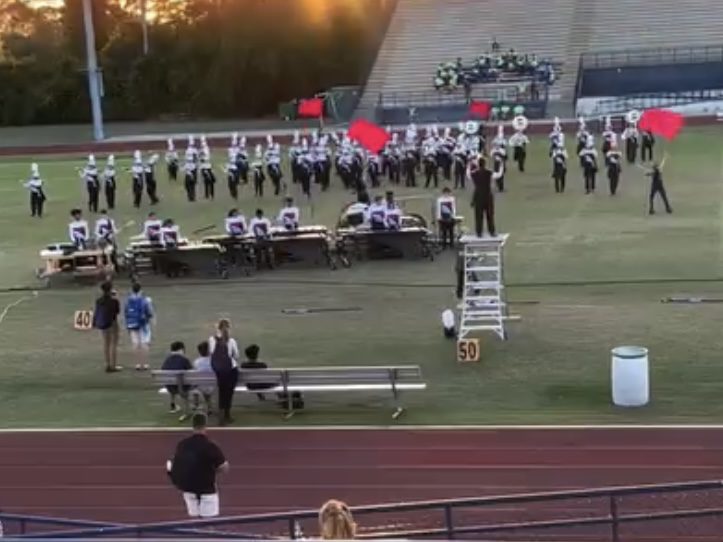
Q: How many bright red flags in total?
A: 4